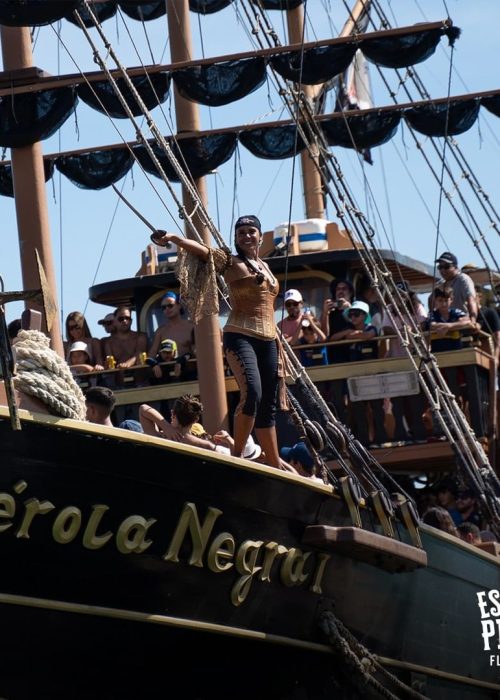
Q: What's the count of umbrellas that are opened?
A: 0